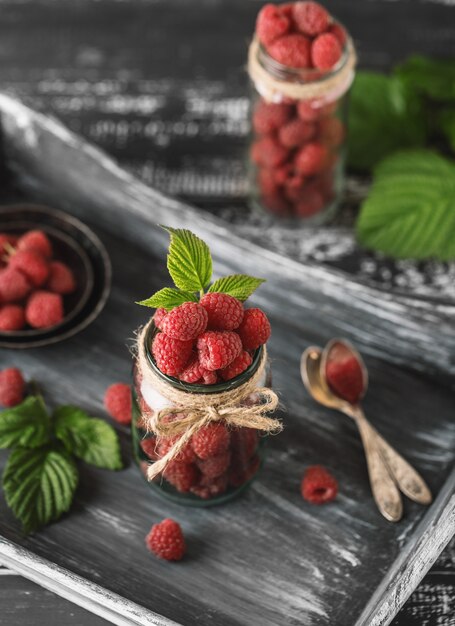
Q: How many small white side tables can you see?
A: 0